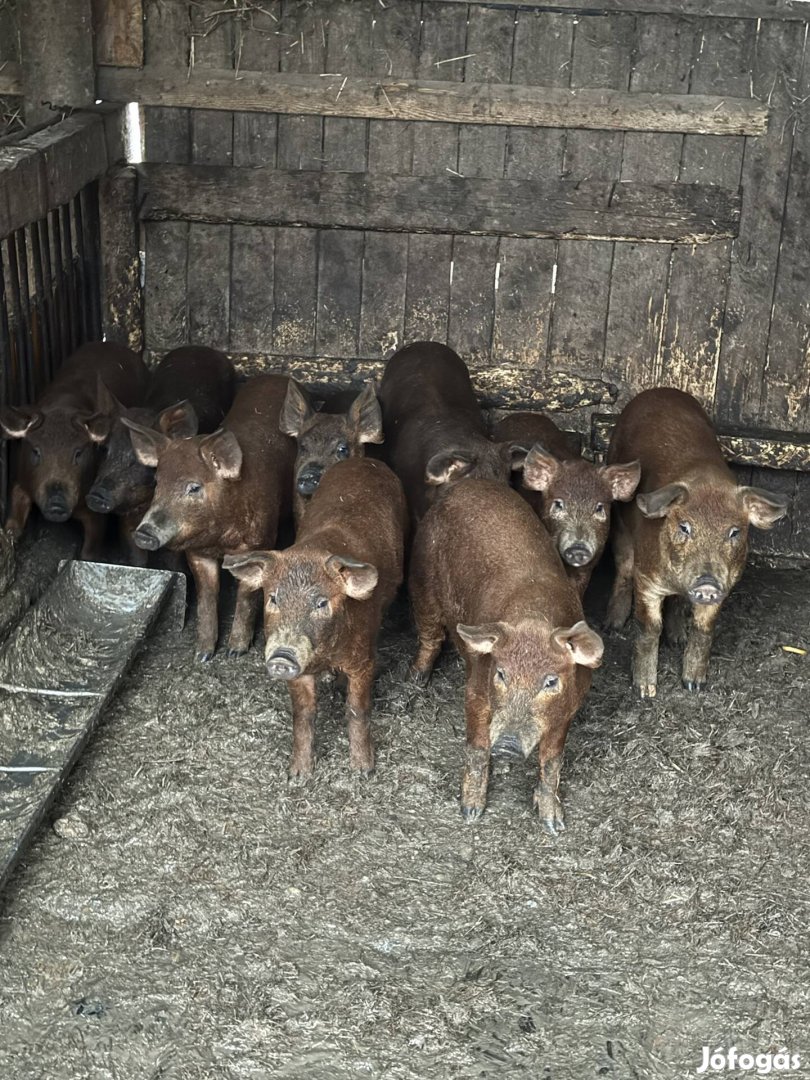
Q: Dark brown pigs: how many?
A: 9